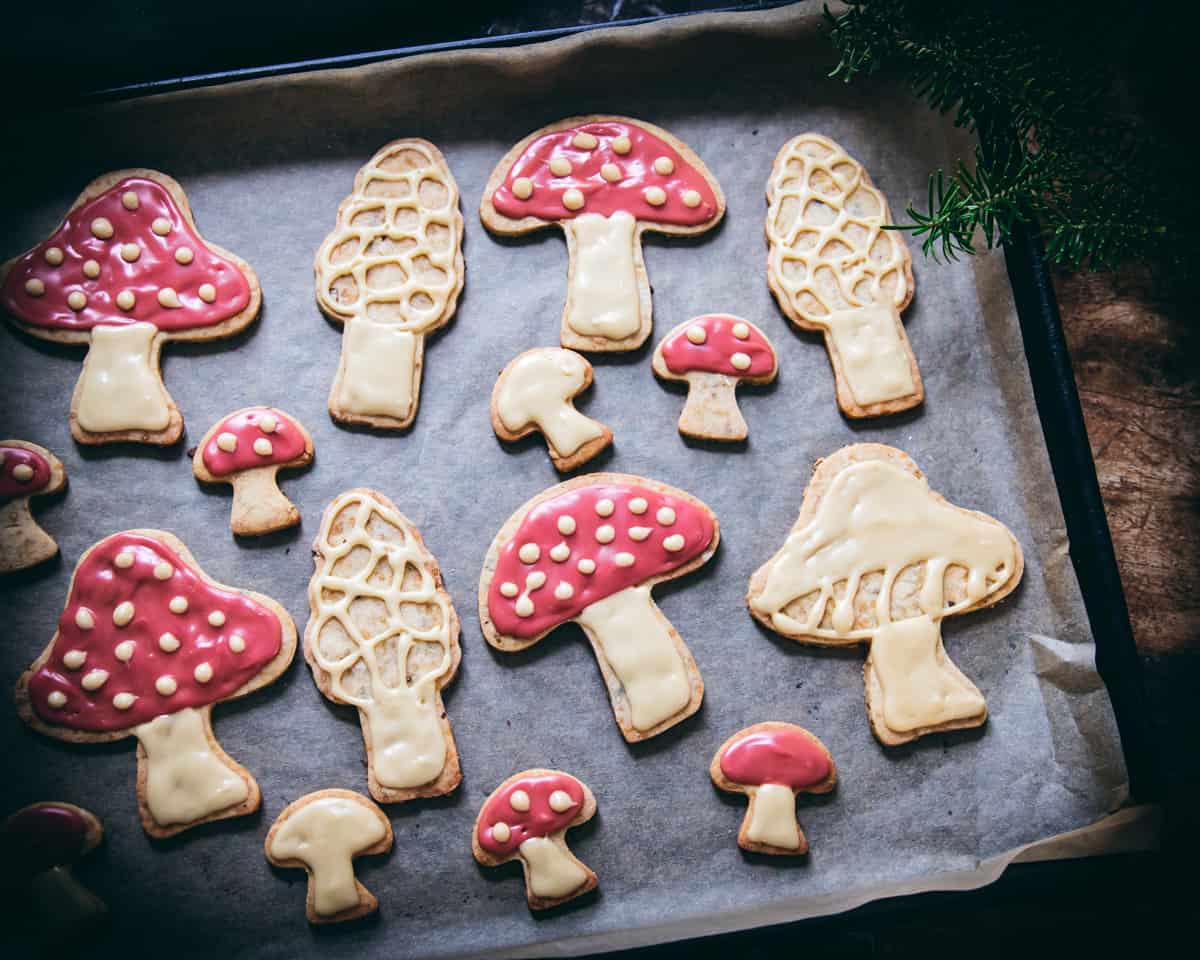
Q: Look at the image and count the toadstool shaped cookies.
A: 13